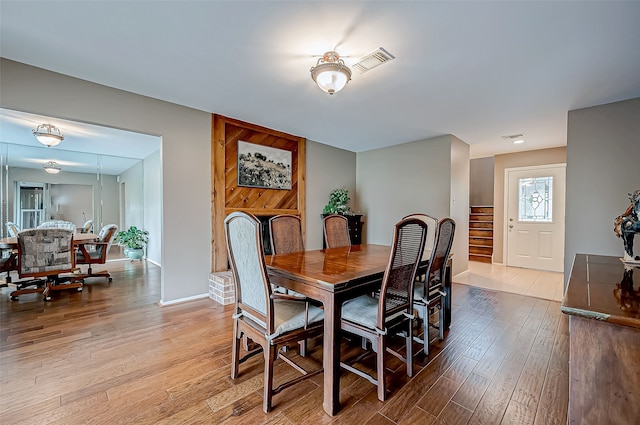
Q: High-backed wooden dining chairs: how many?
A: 6